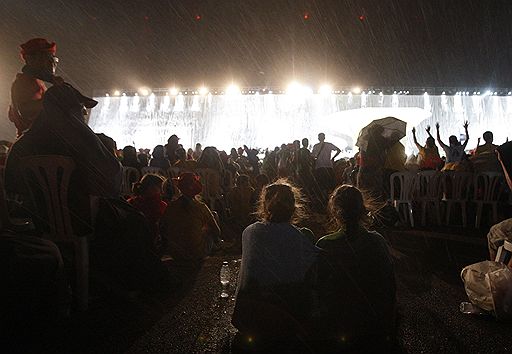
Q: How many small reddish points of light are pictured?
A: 4